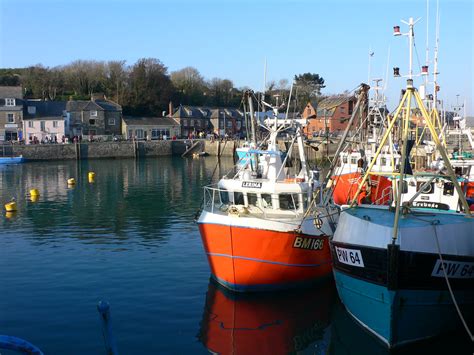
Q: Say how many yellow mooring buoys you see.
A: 4